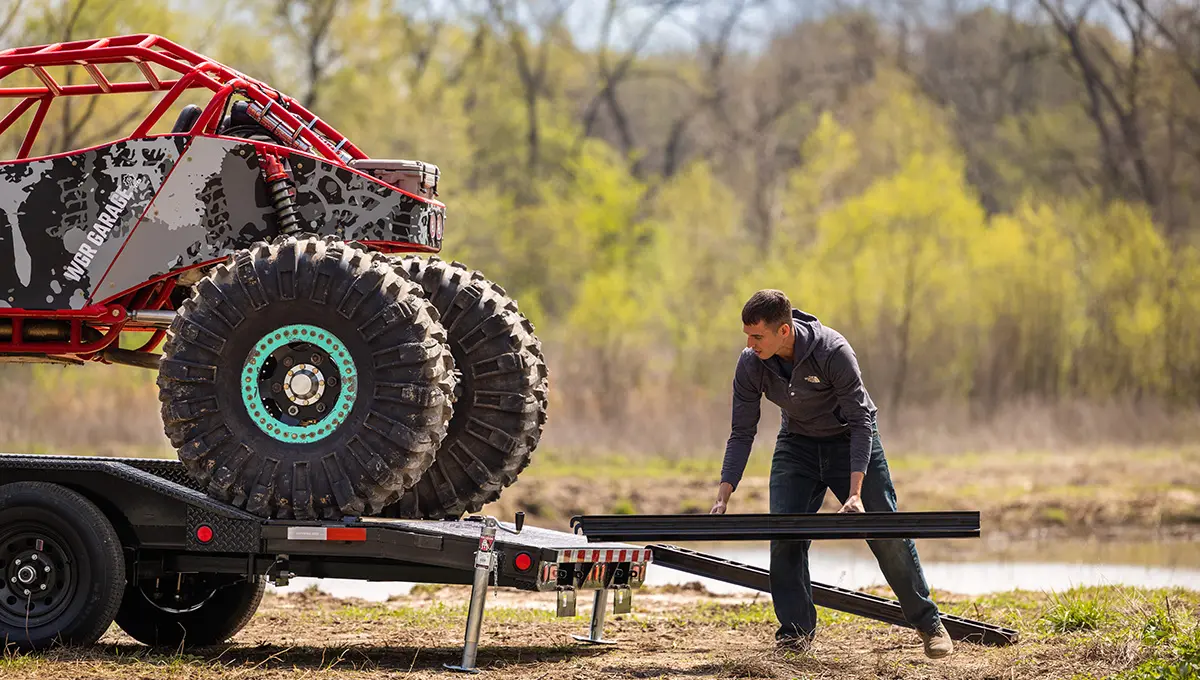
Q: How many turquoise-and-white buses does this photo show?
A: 0